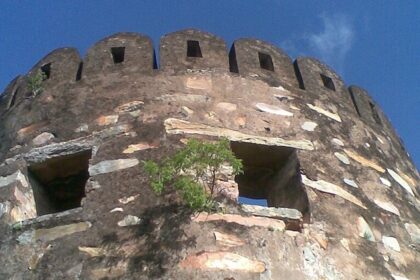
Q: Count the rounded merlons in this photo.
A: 7